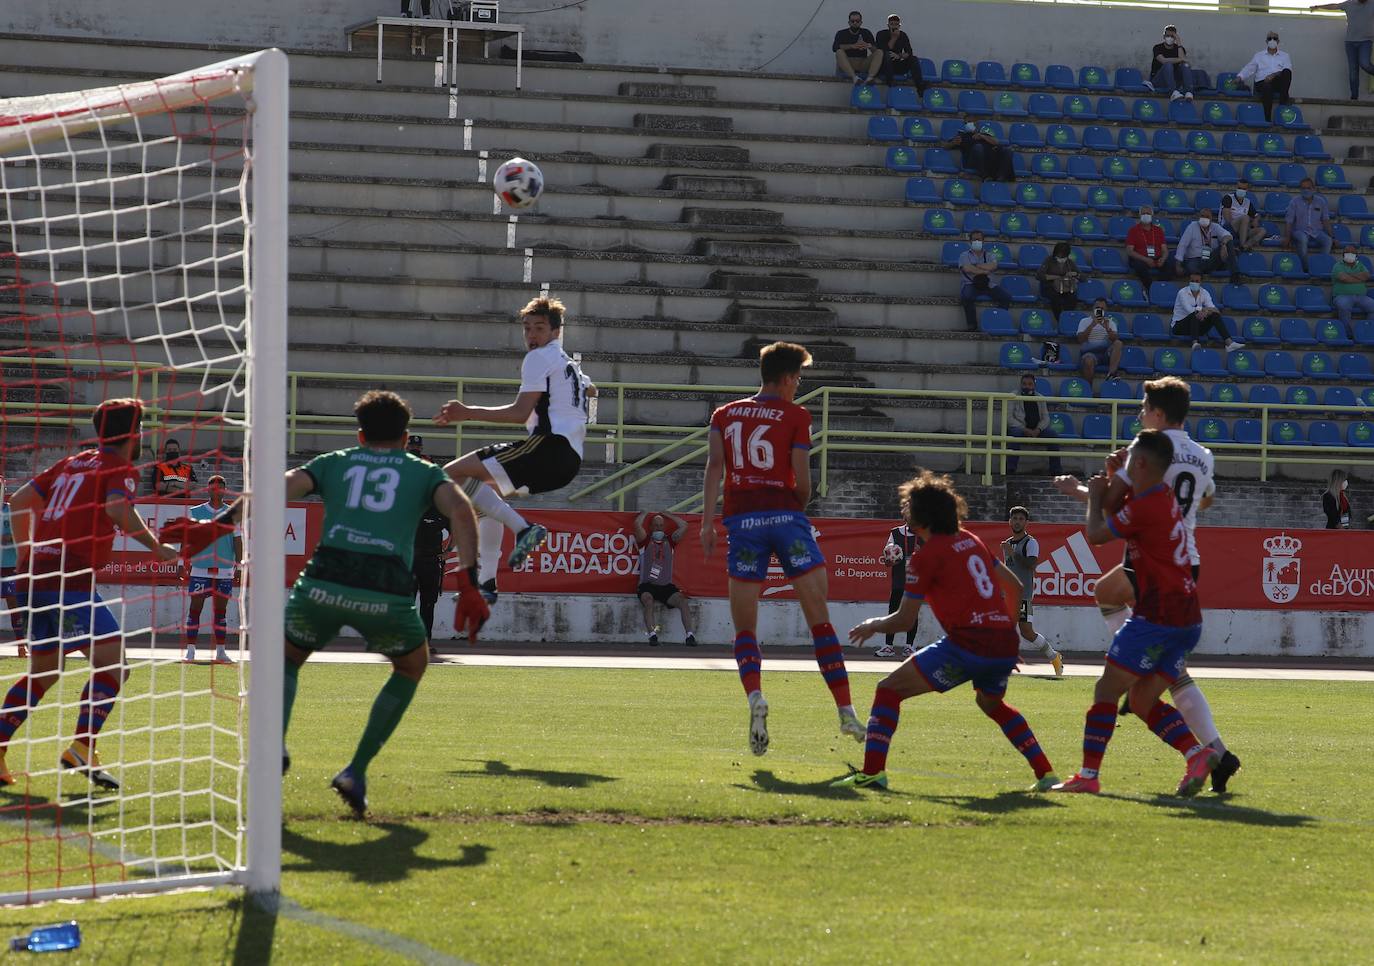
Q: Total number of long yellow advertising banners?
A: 0